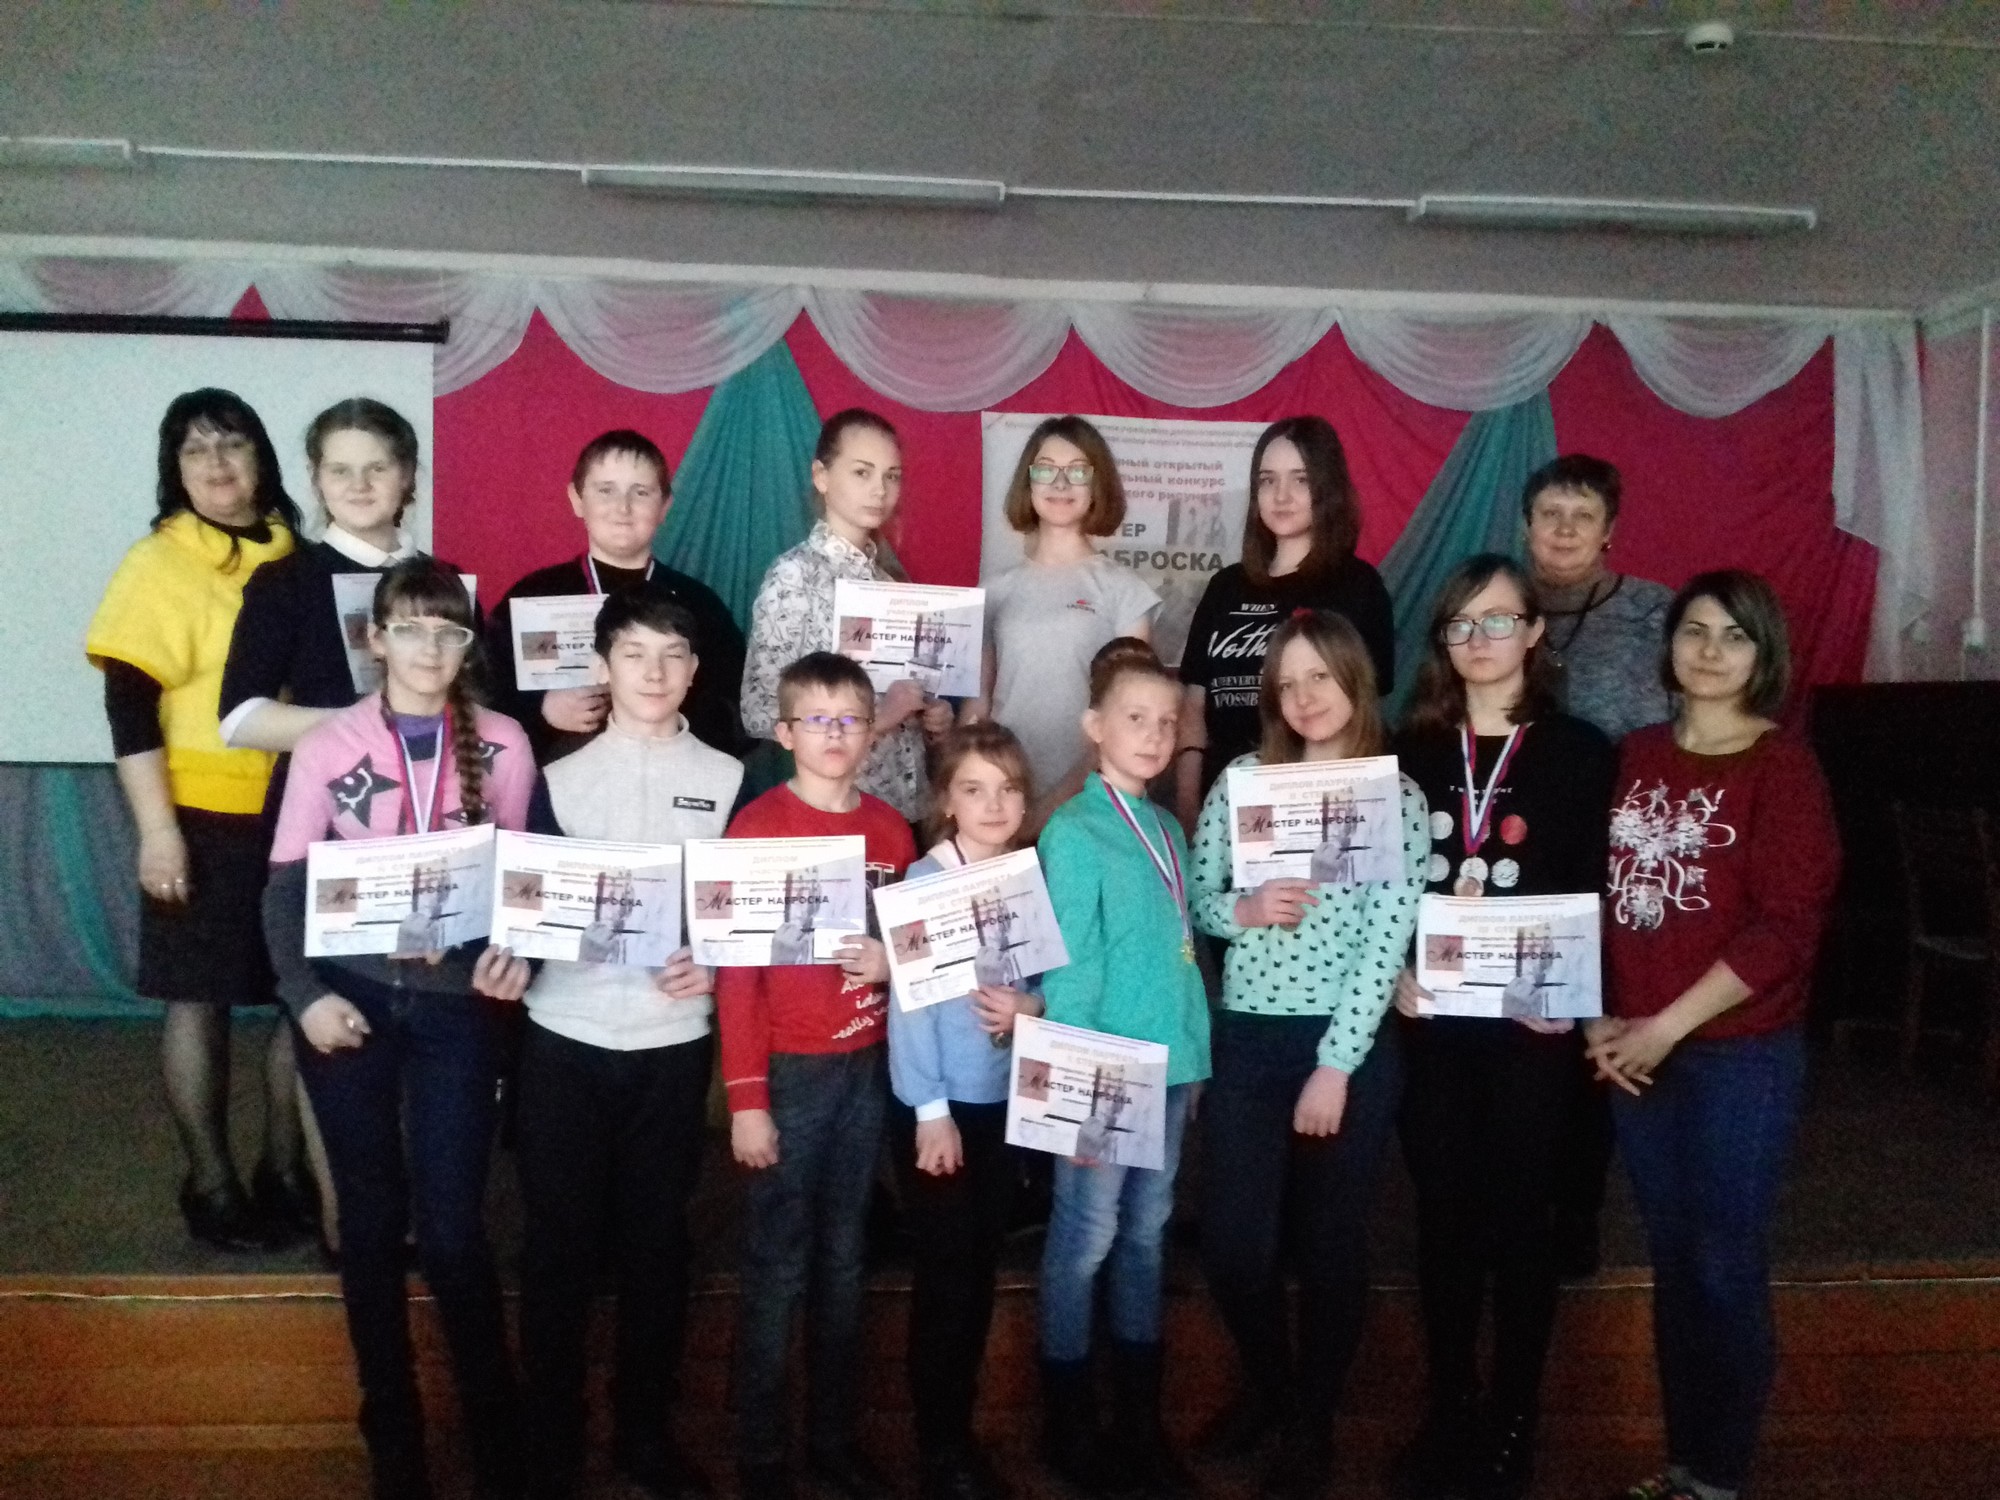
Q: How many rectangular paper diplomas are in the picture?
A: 10